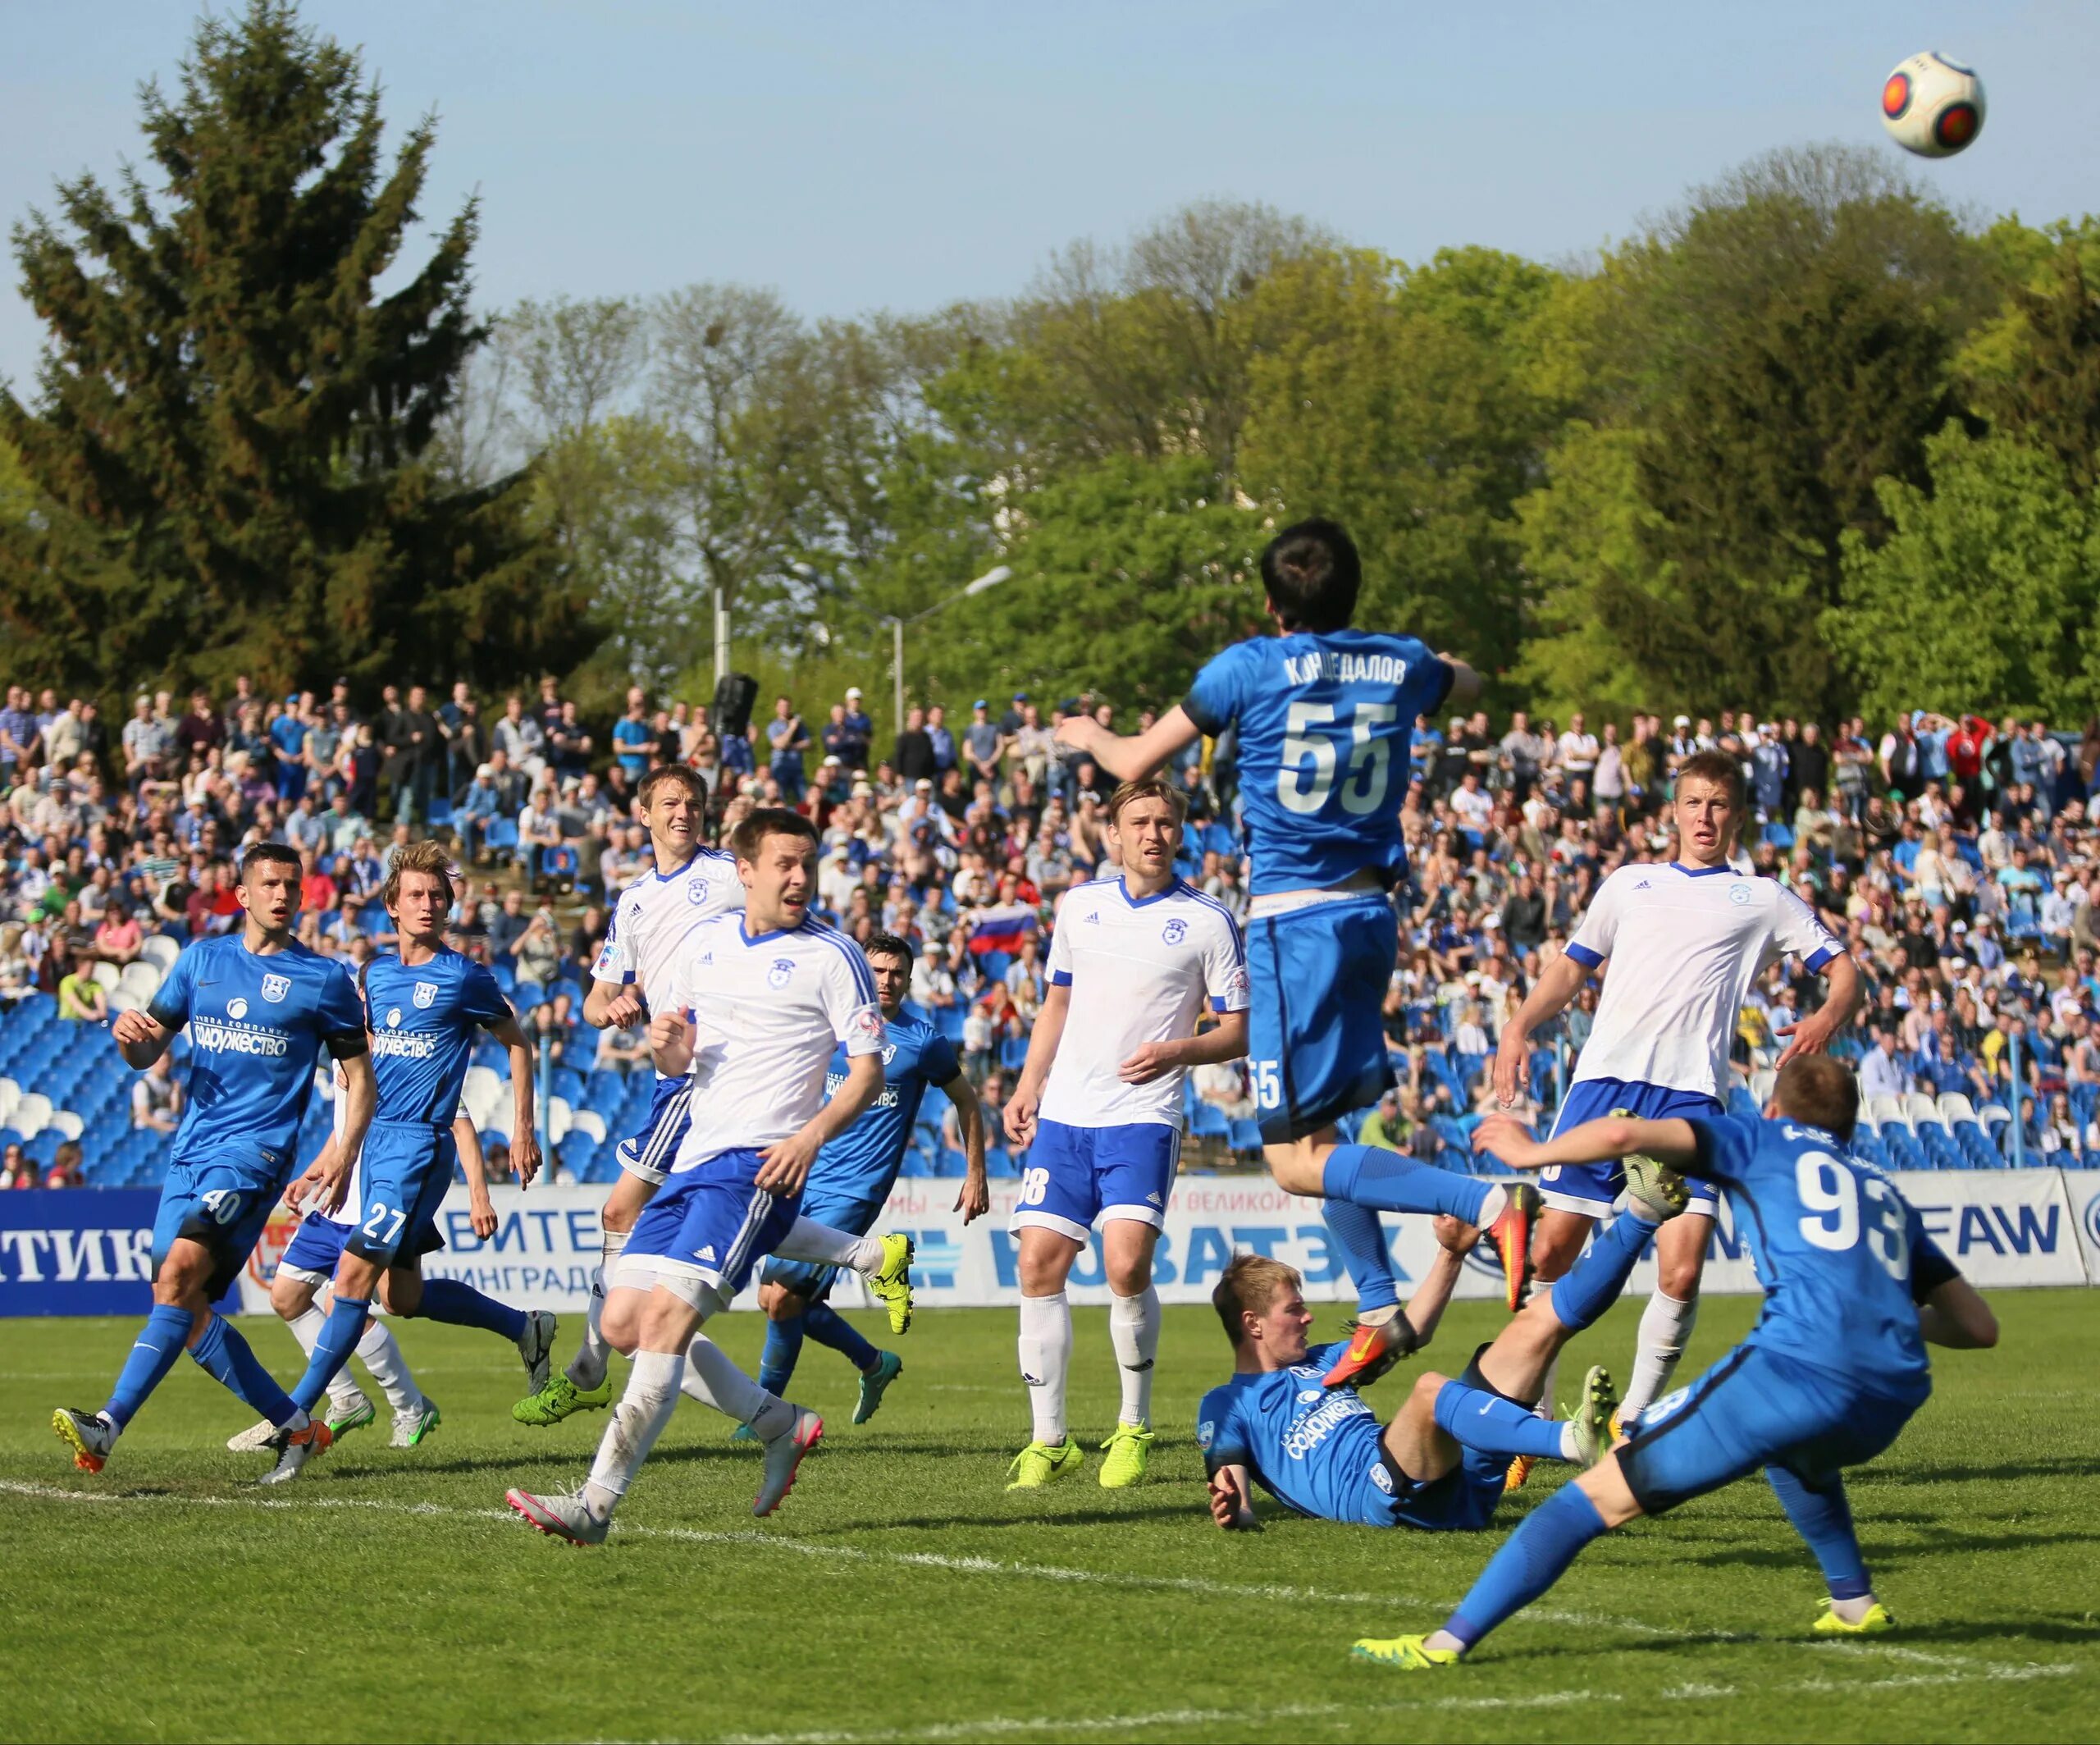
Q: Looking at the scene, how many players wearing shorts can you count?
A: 11